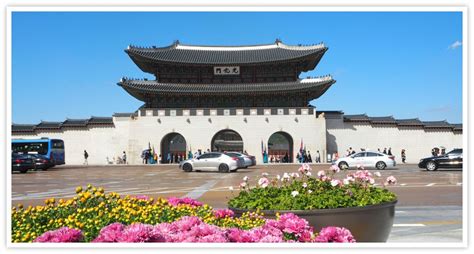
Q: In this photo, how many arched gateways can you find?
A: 3